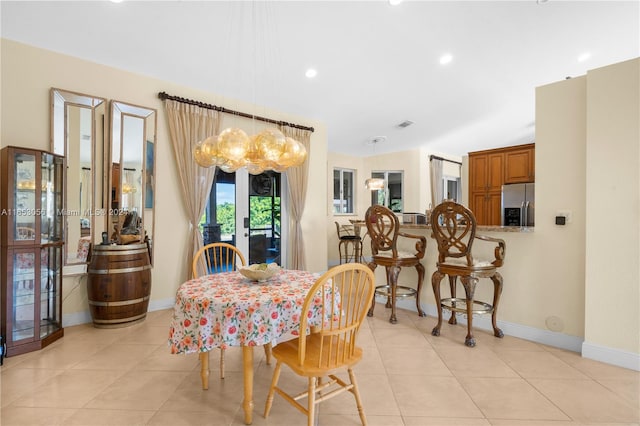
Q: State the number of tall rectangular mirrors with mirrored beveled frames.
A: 2